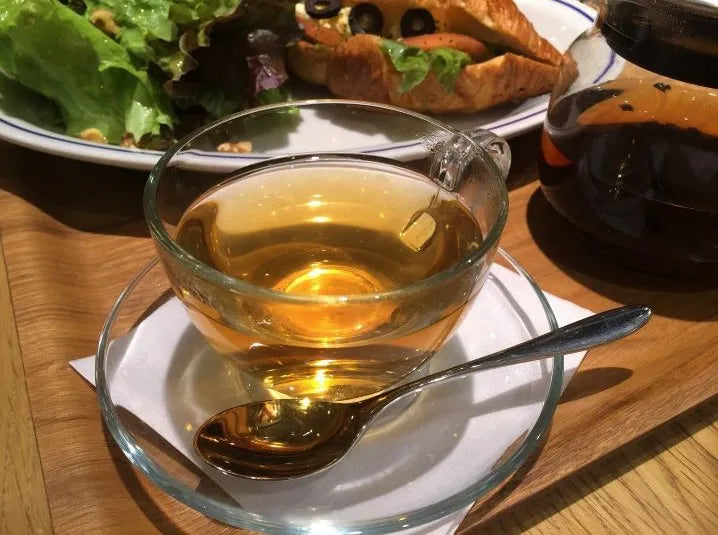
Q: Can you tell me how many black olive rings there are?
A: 3